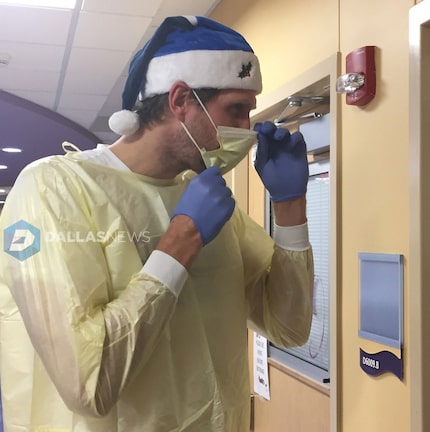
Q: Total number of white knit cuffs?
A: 2